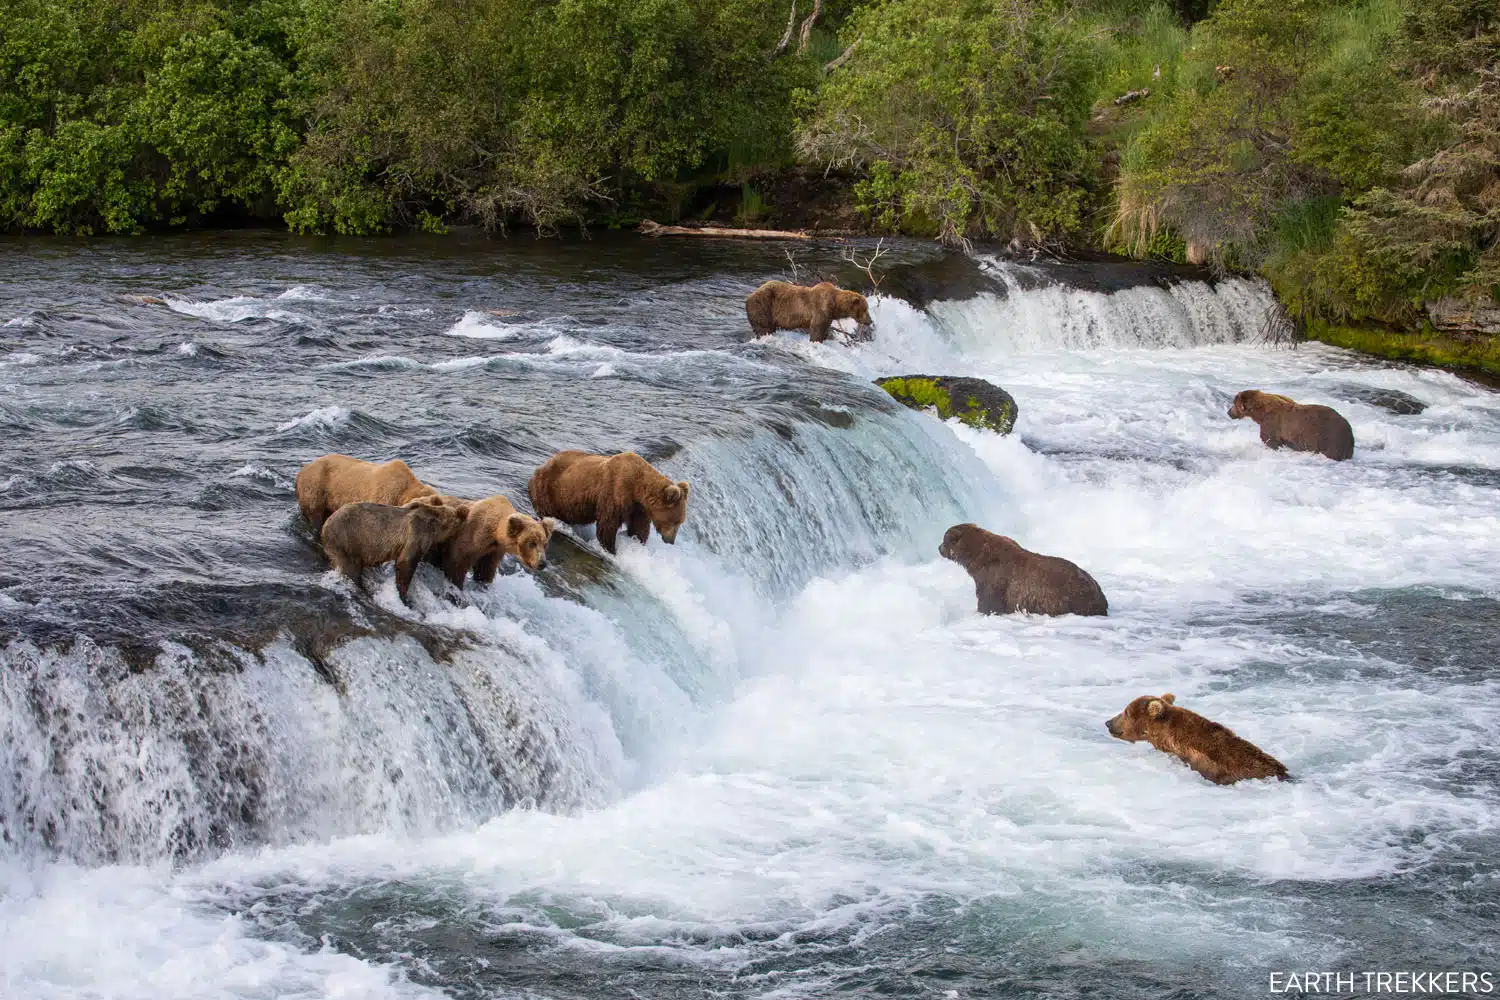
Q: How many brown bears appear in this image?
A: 8